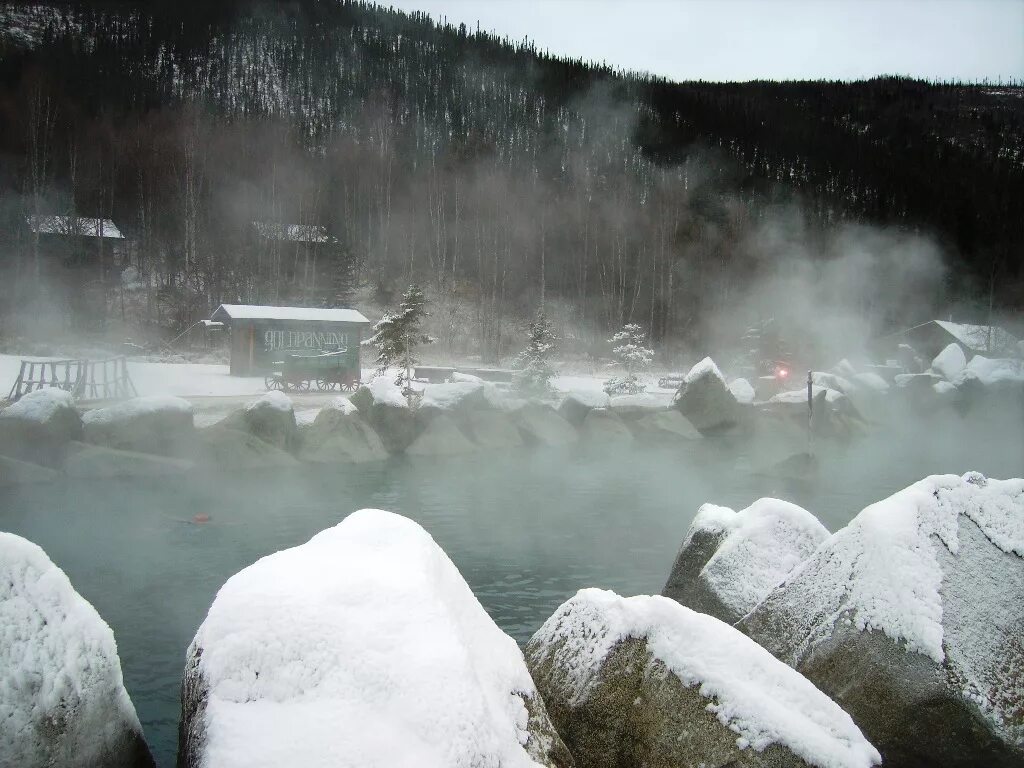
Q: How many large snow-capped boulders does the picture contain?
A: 5